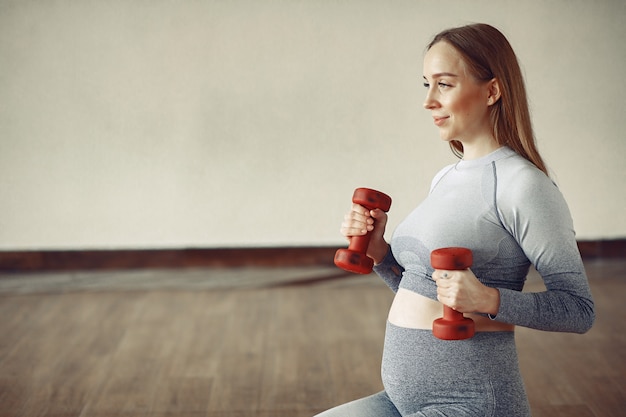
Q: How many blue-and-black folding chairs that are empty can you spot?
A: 0